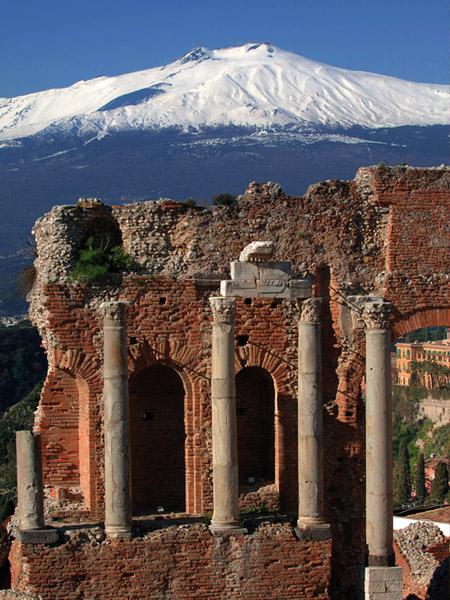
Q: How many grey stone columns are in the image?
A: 5